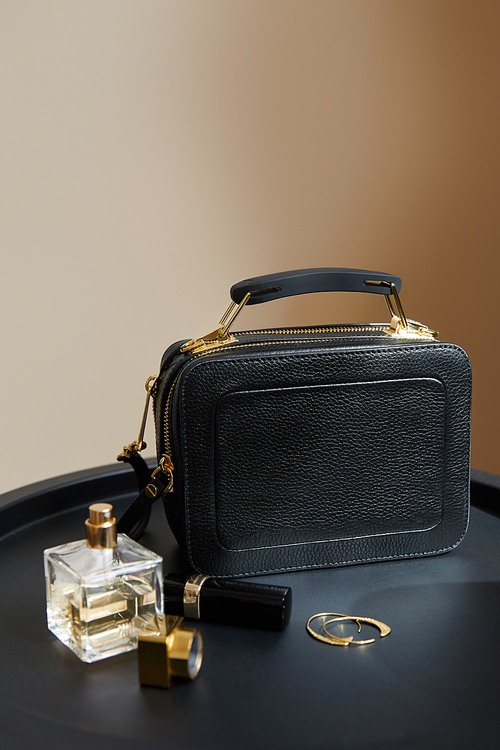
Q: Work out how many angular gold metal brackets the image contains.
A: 2